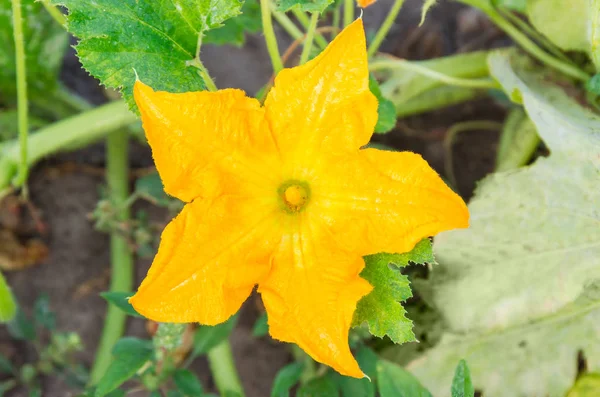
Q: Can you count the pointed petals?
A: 5